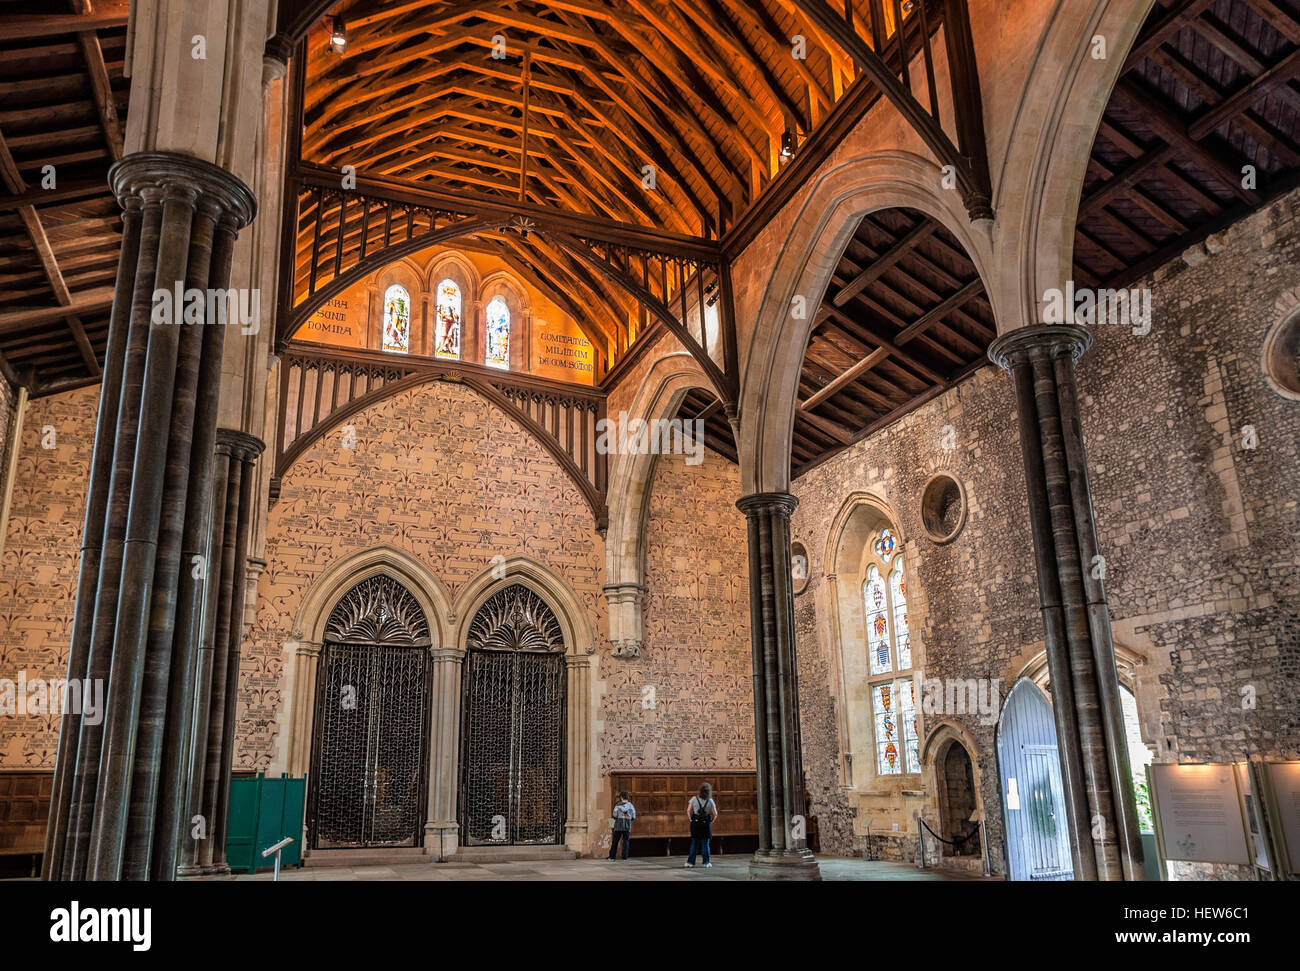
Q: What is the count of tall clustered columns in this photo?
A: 4